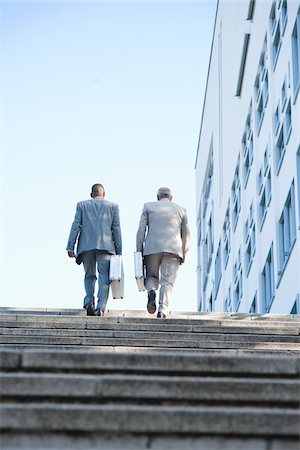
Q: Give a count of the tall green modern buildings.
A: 0